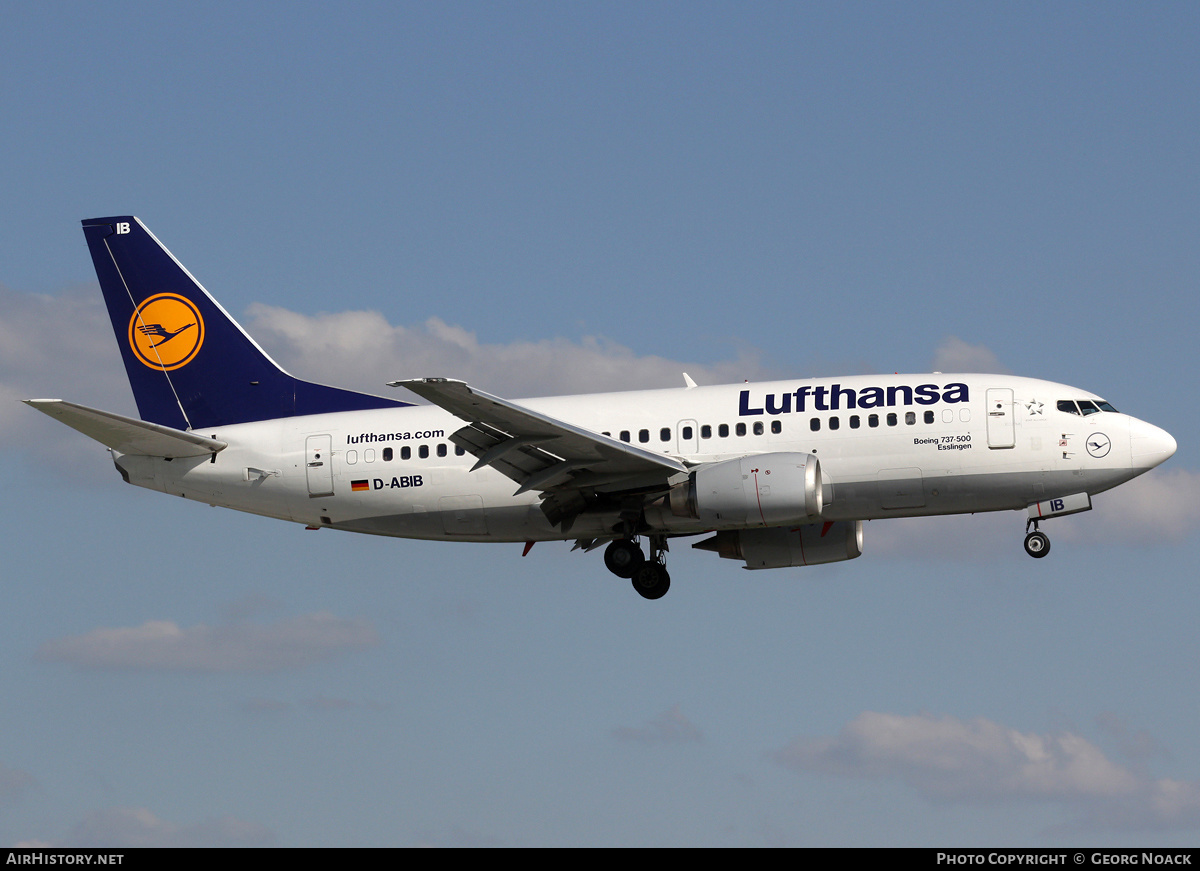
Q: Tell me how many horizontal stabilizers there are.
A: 1